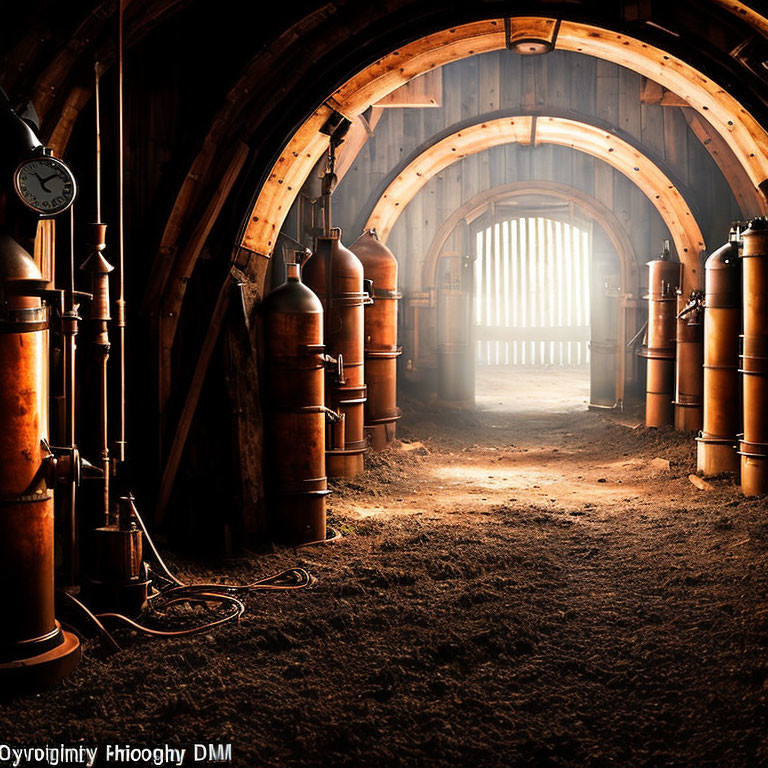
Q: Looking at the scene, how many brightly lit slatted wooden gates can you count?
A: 1